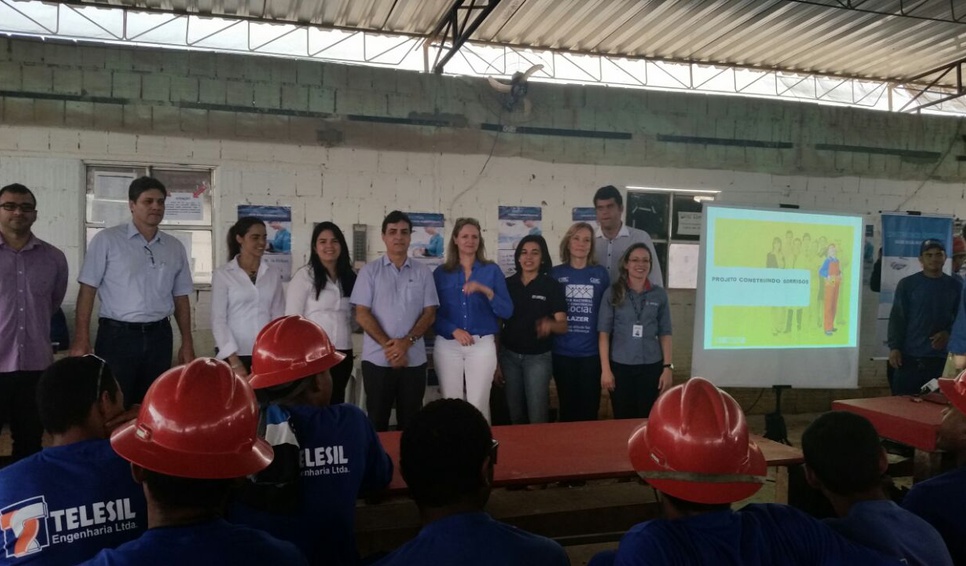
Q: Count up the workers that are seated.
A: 7